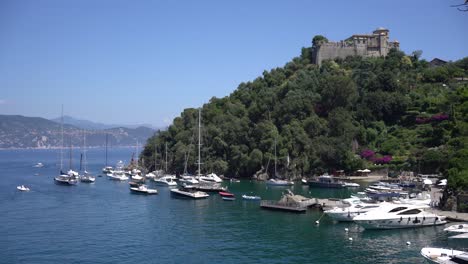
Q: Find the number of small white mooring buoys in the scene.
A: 4